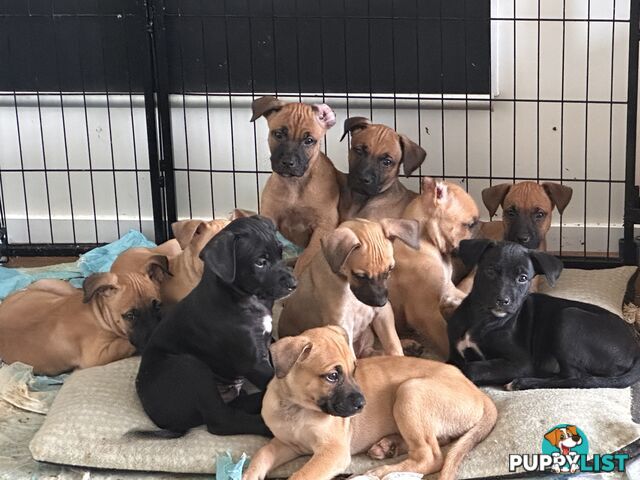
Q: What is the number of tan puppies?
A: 8